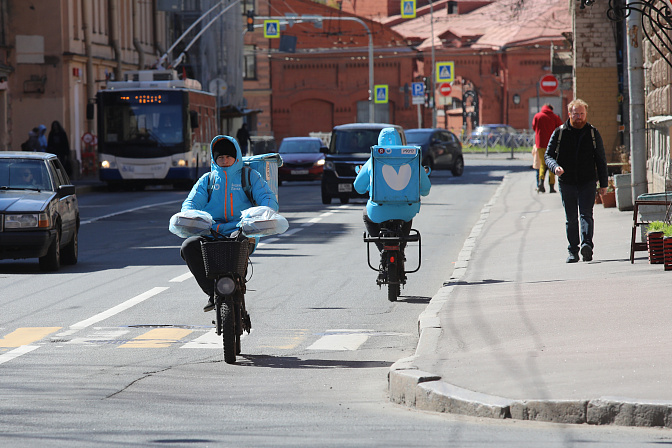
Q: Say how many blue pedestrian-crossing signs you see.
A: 4